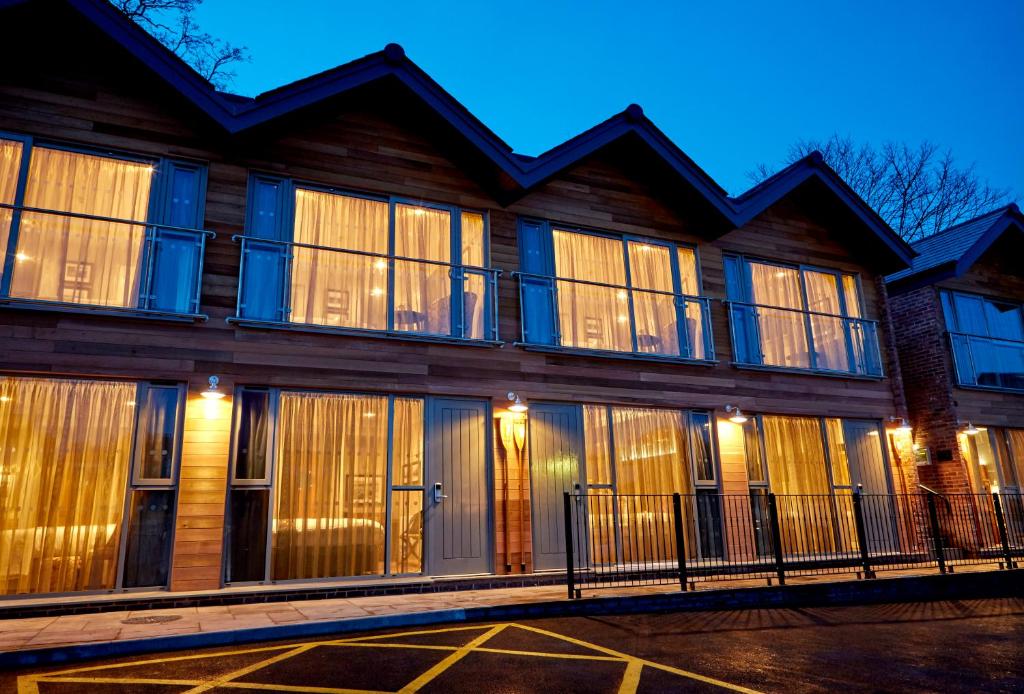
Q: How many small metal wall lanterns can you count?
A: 5